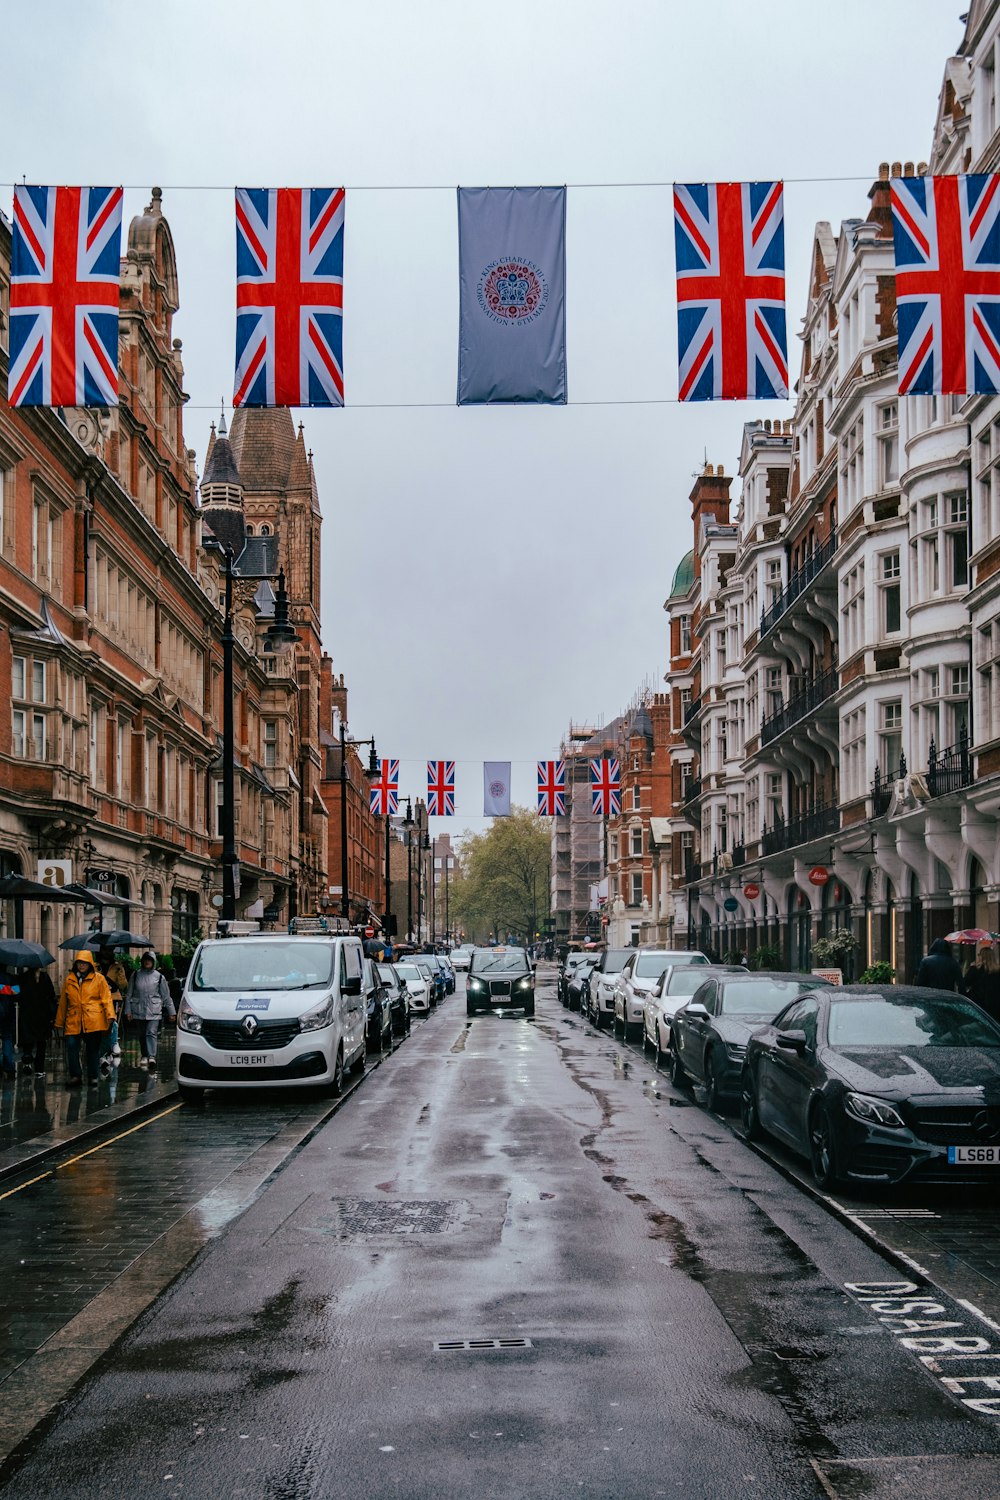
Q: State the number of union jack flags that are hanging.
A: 8